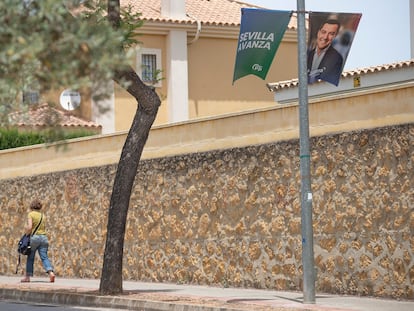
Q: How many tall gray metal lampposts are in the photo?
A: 1